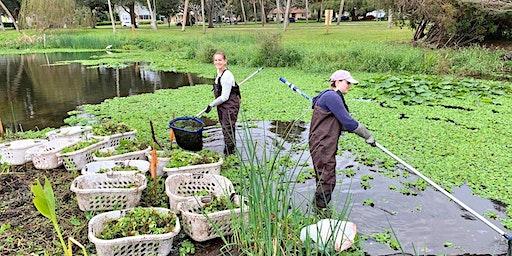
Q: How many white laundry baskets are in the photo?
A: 13